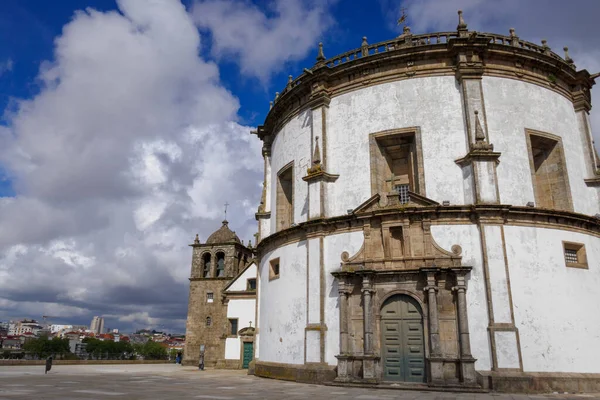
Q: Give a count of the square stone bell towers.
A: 1